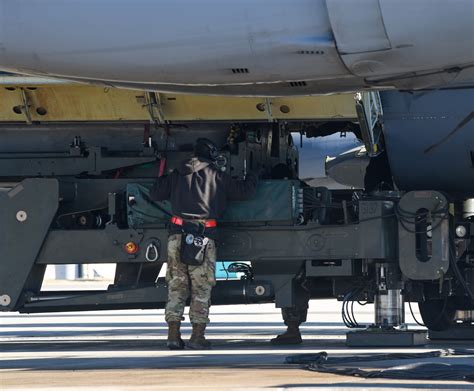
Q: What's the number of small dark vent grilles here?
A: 3